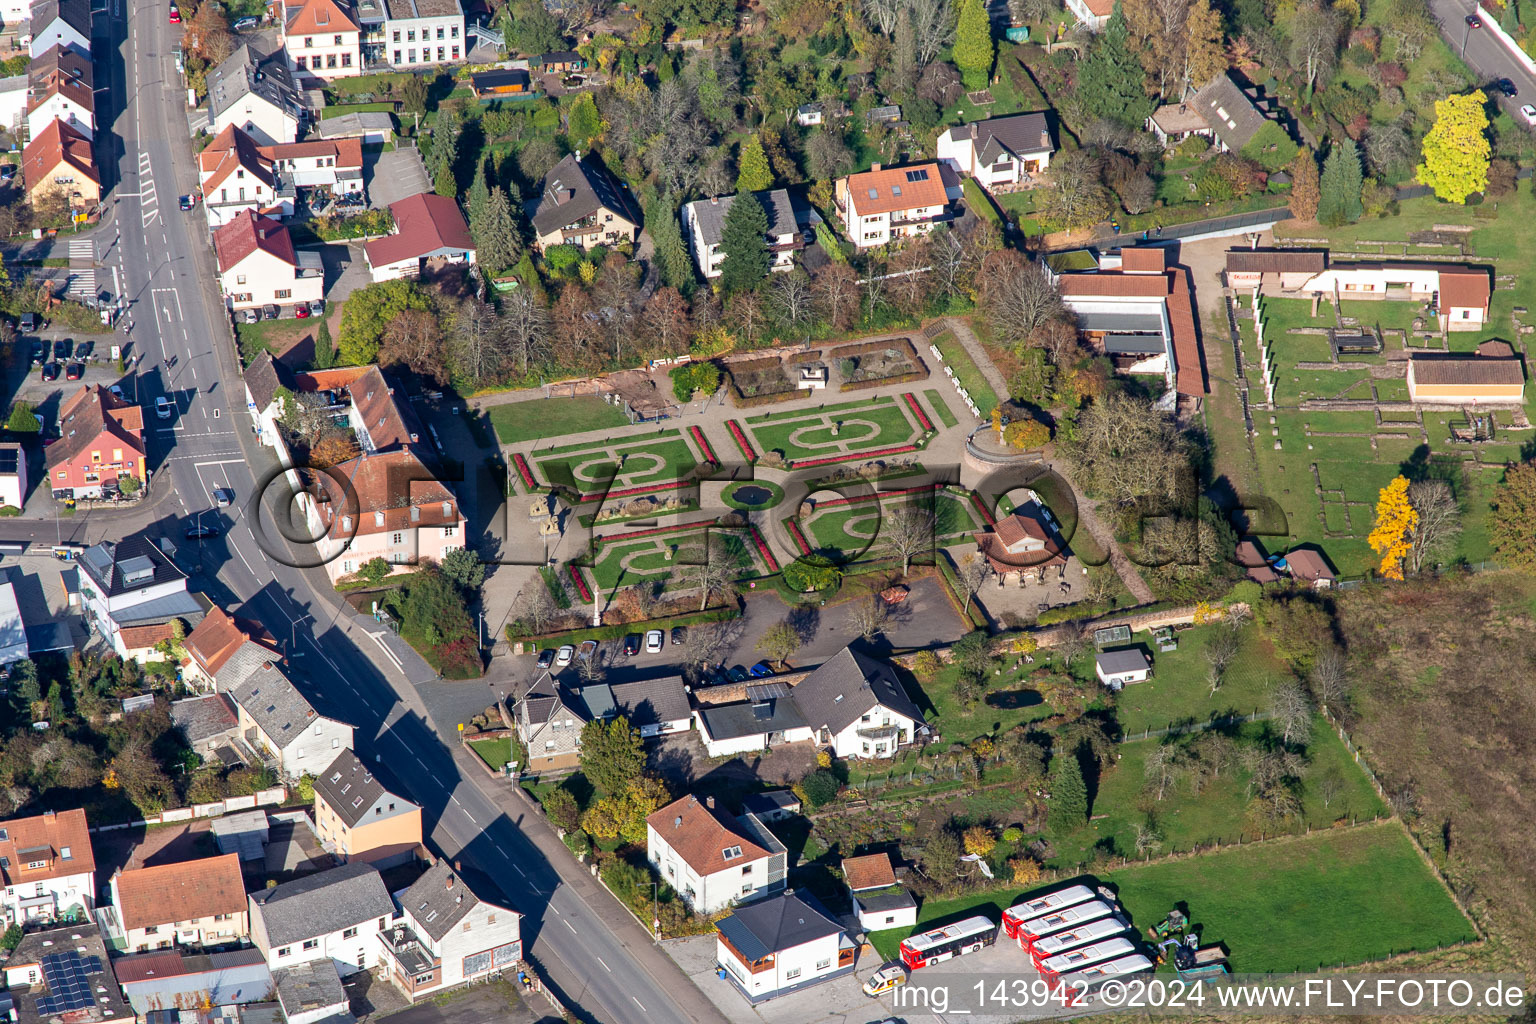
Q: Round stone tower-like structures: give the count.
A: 1